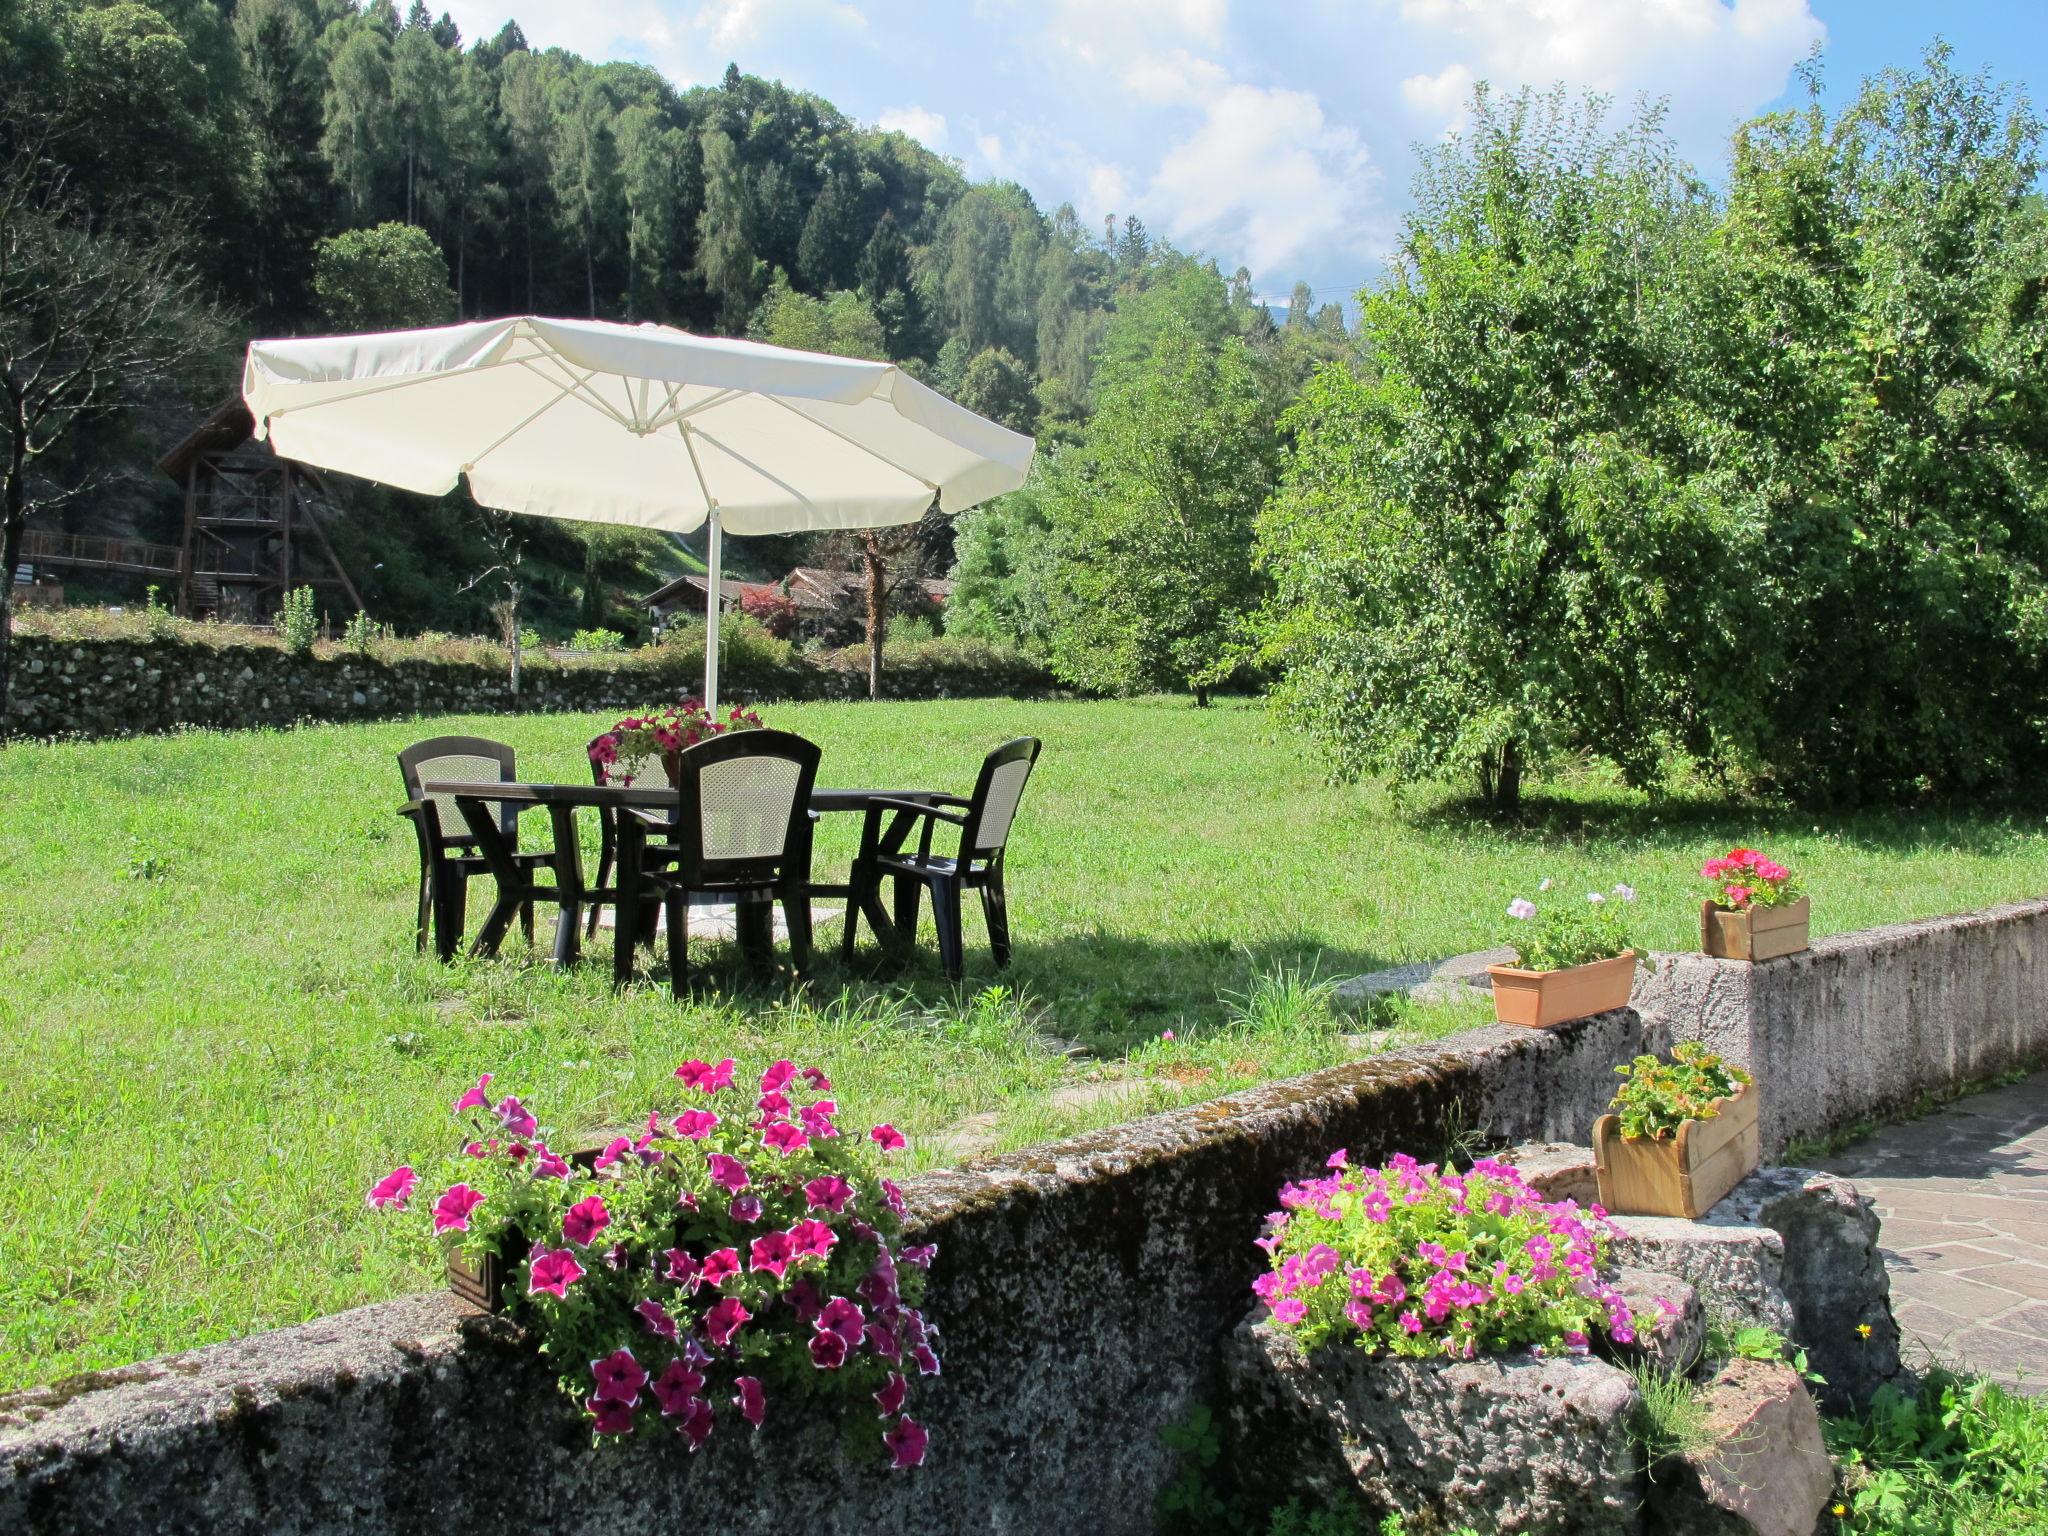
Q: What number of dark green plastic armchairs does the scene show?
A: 4